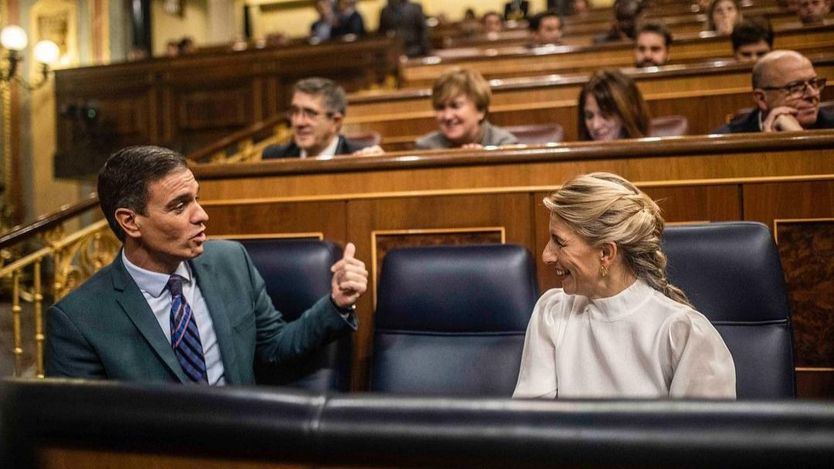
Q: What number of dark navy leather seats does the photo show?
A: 3